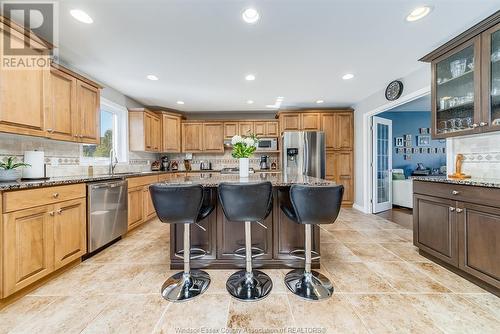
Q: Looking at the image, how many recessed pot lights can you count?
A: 9